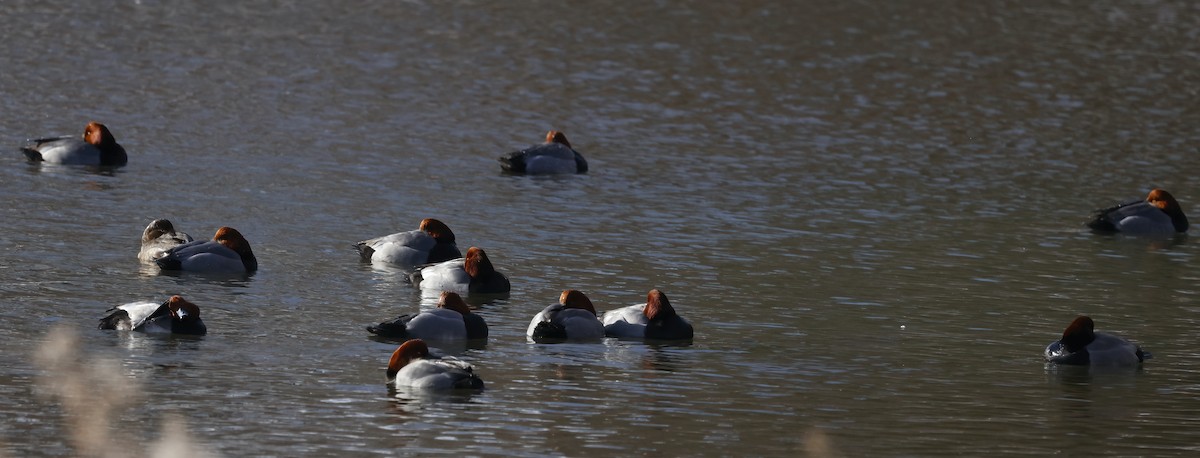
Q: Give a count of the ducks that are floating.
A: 13